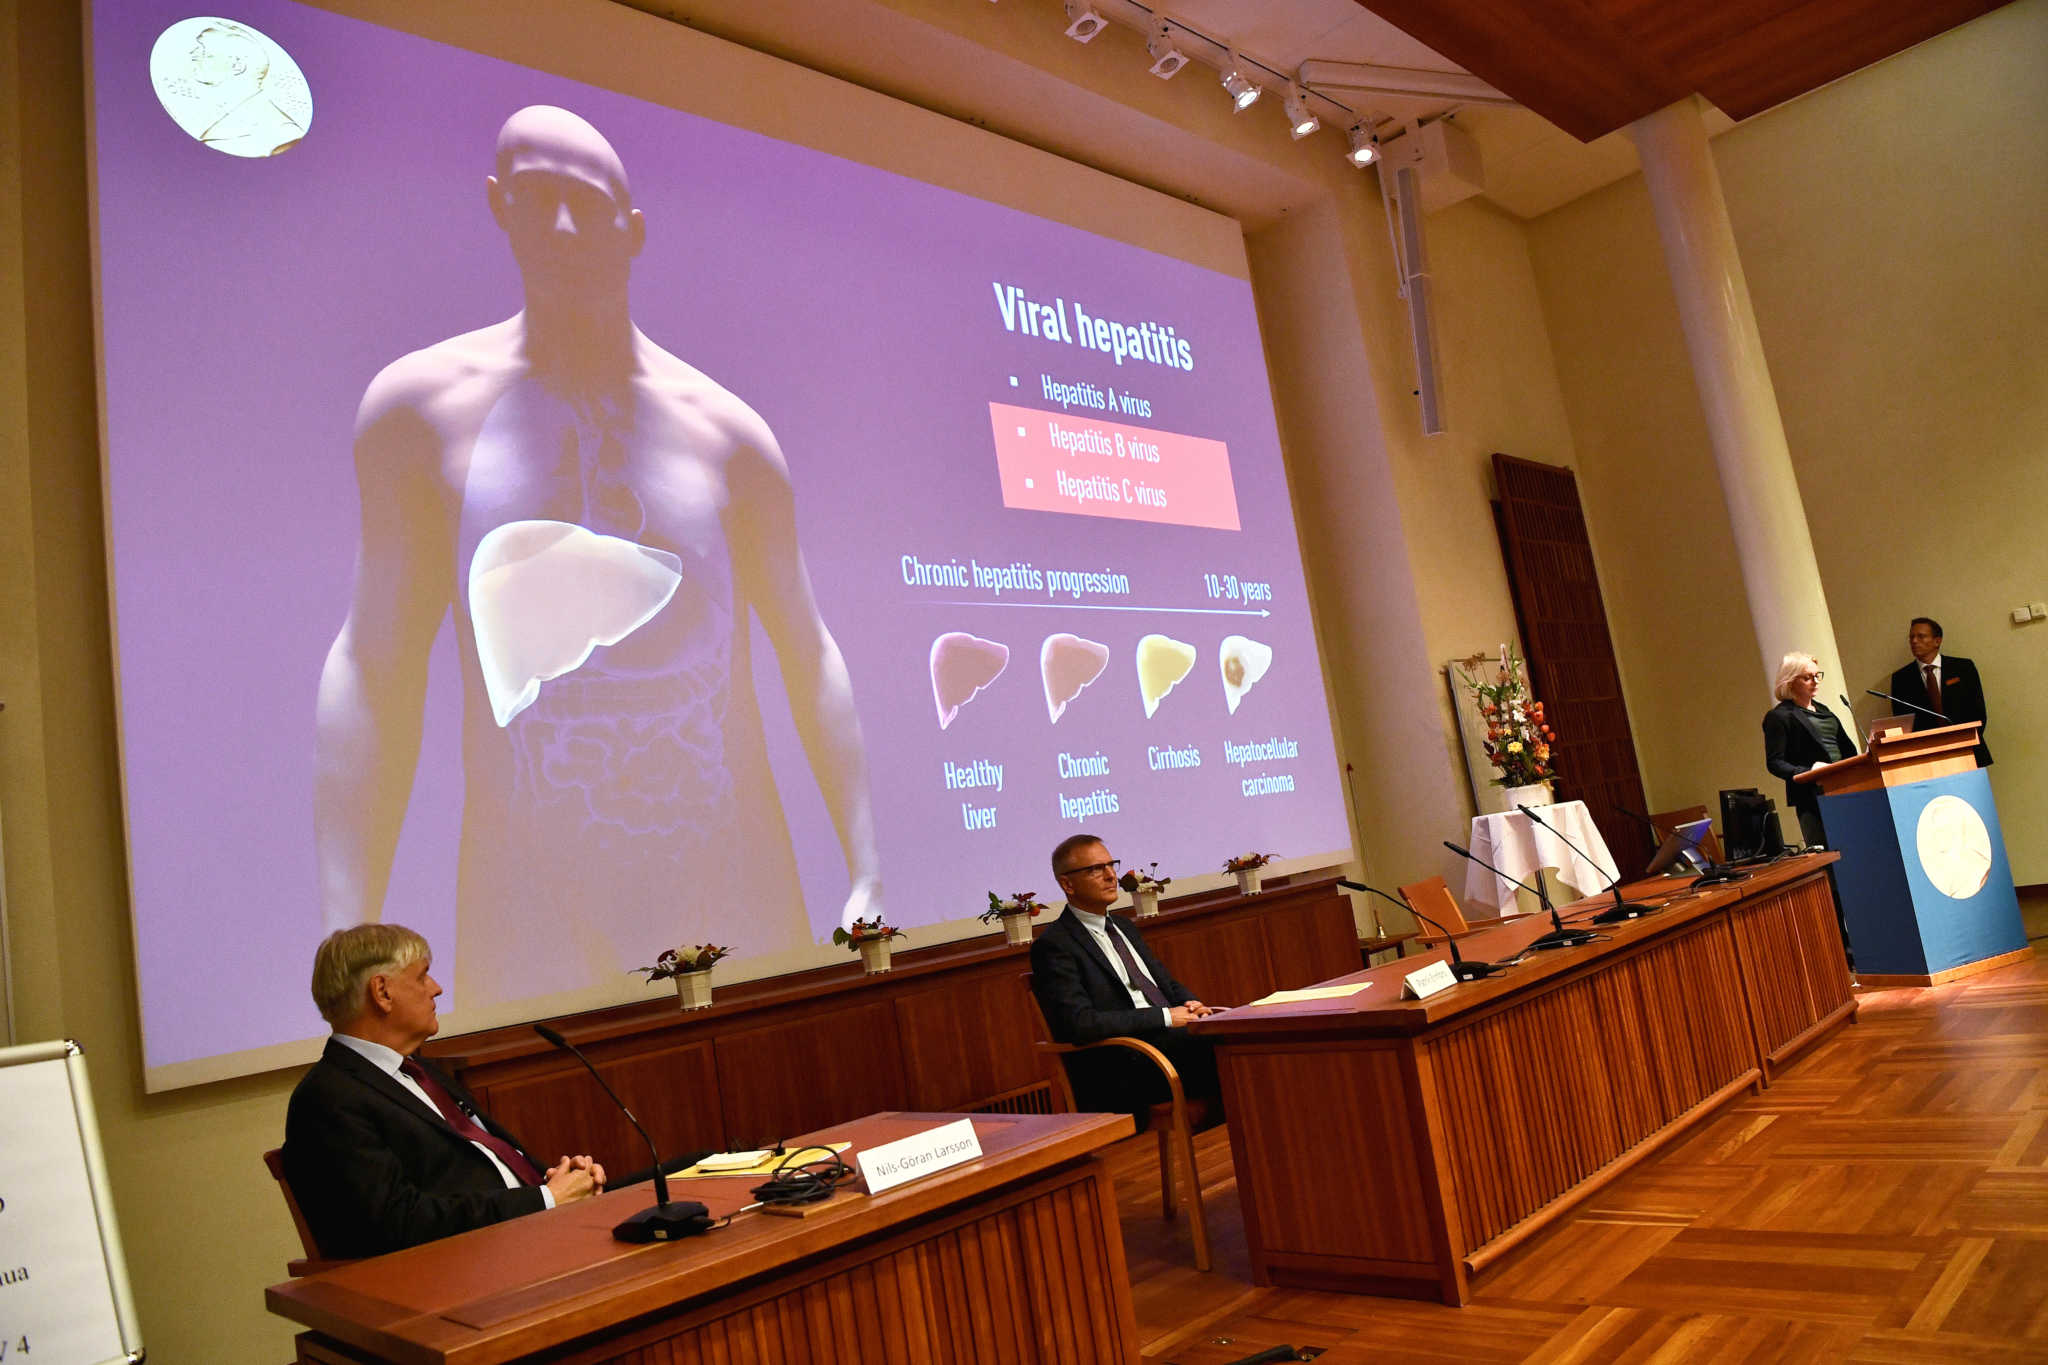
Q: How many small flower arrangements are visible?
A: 5